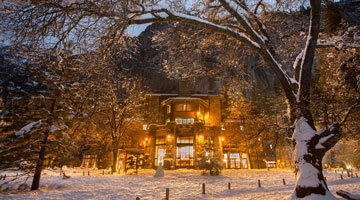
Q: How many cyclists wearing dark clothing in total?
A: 0